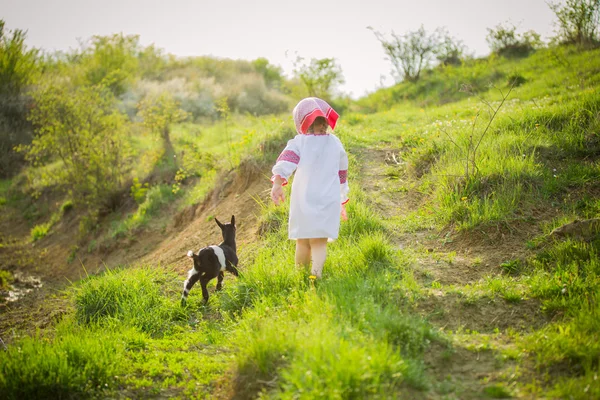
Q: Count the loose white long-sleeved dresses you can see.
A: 1